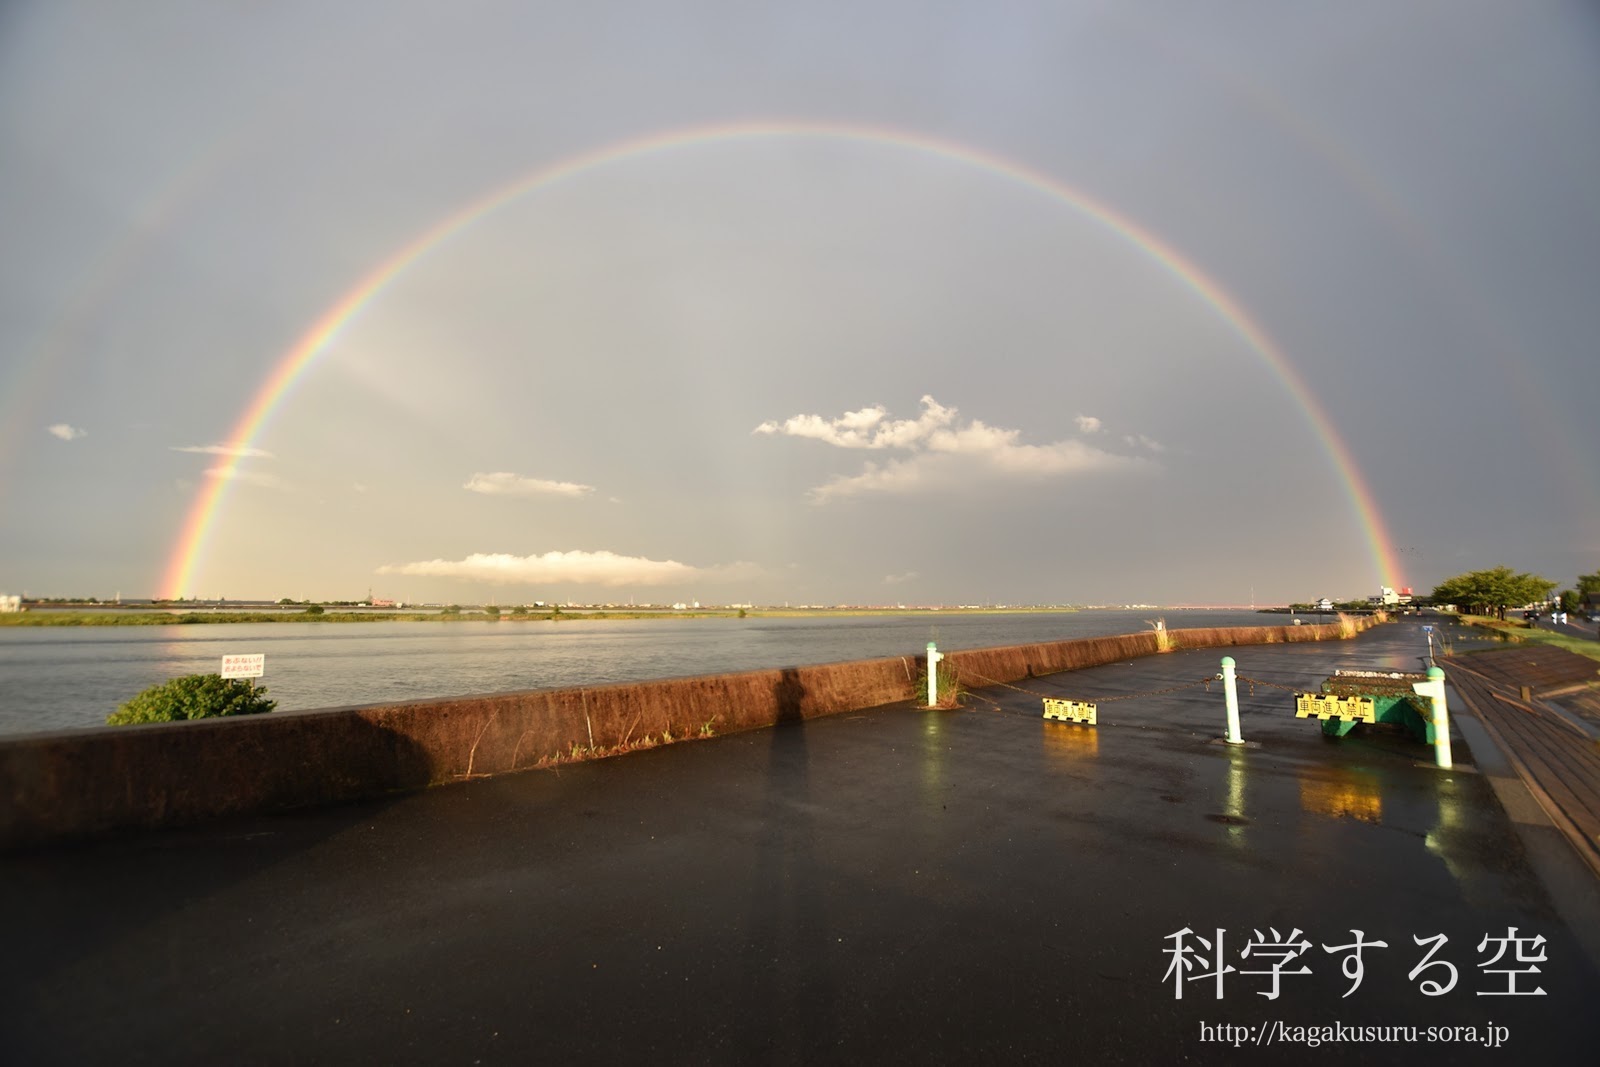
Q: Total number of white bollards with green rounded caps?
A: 3